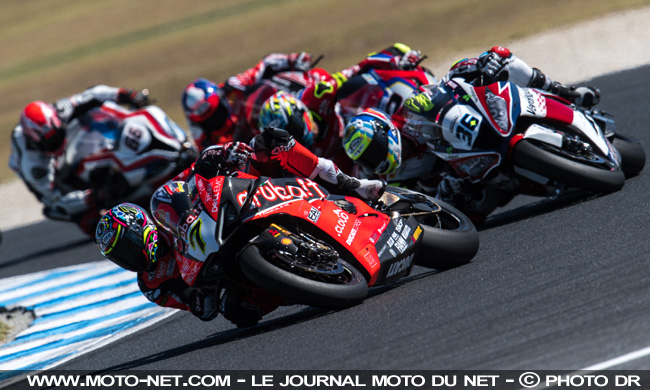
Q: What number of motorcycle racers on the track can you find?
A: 5